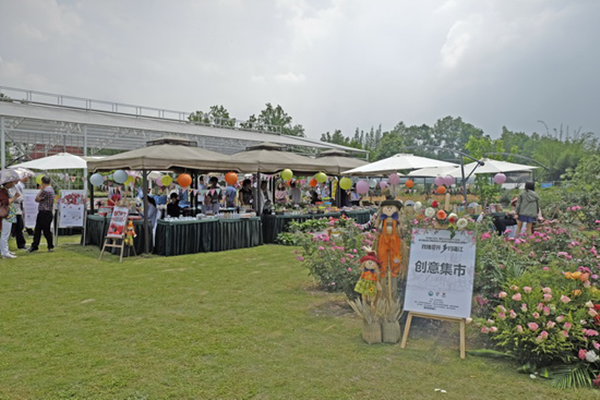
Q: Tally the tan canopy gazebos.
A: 3